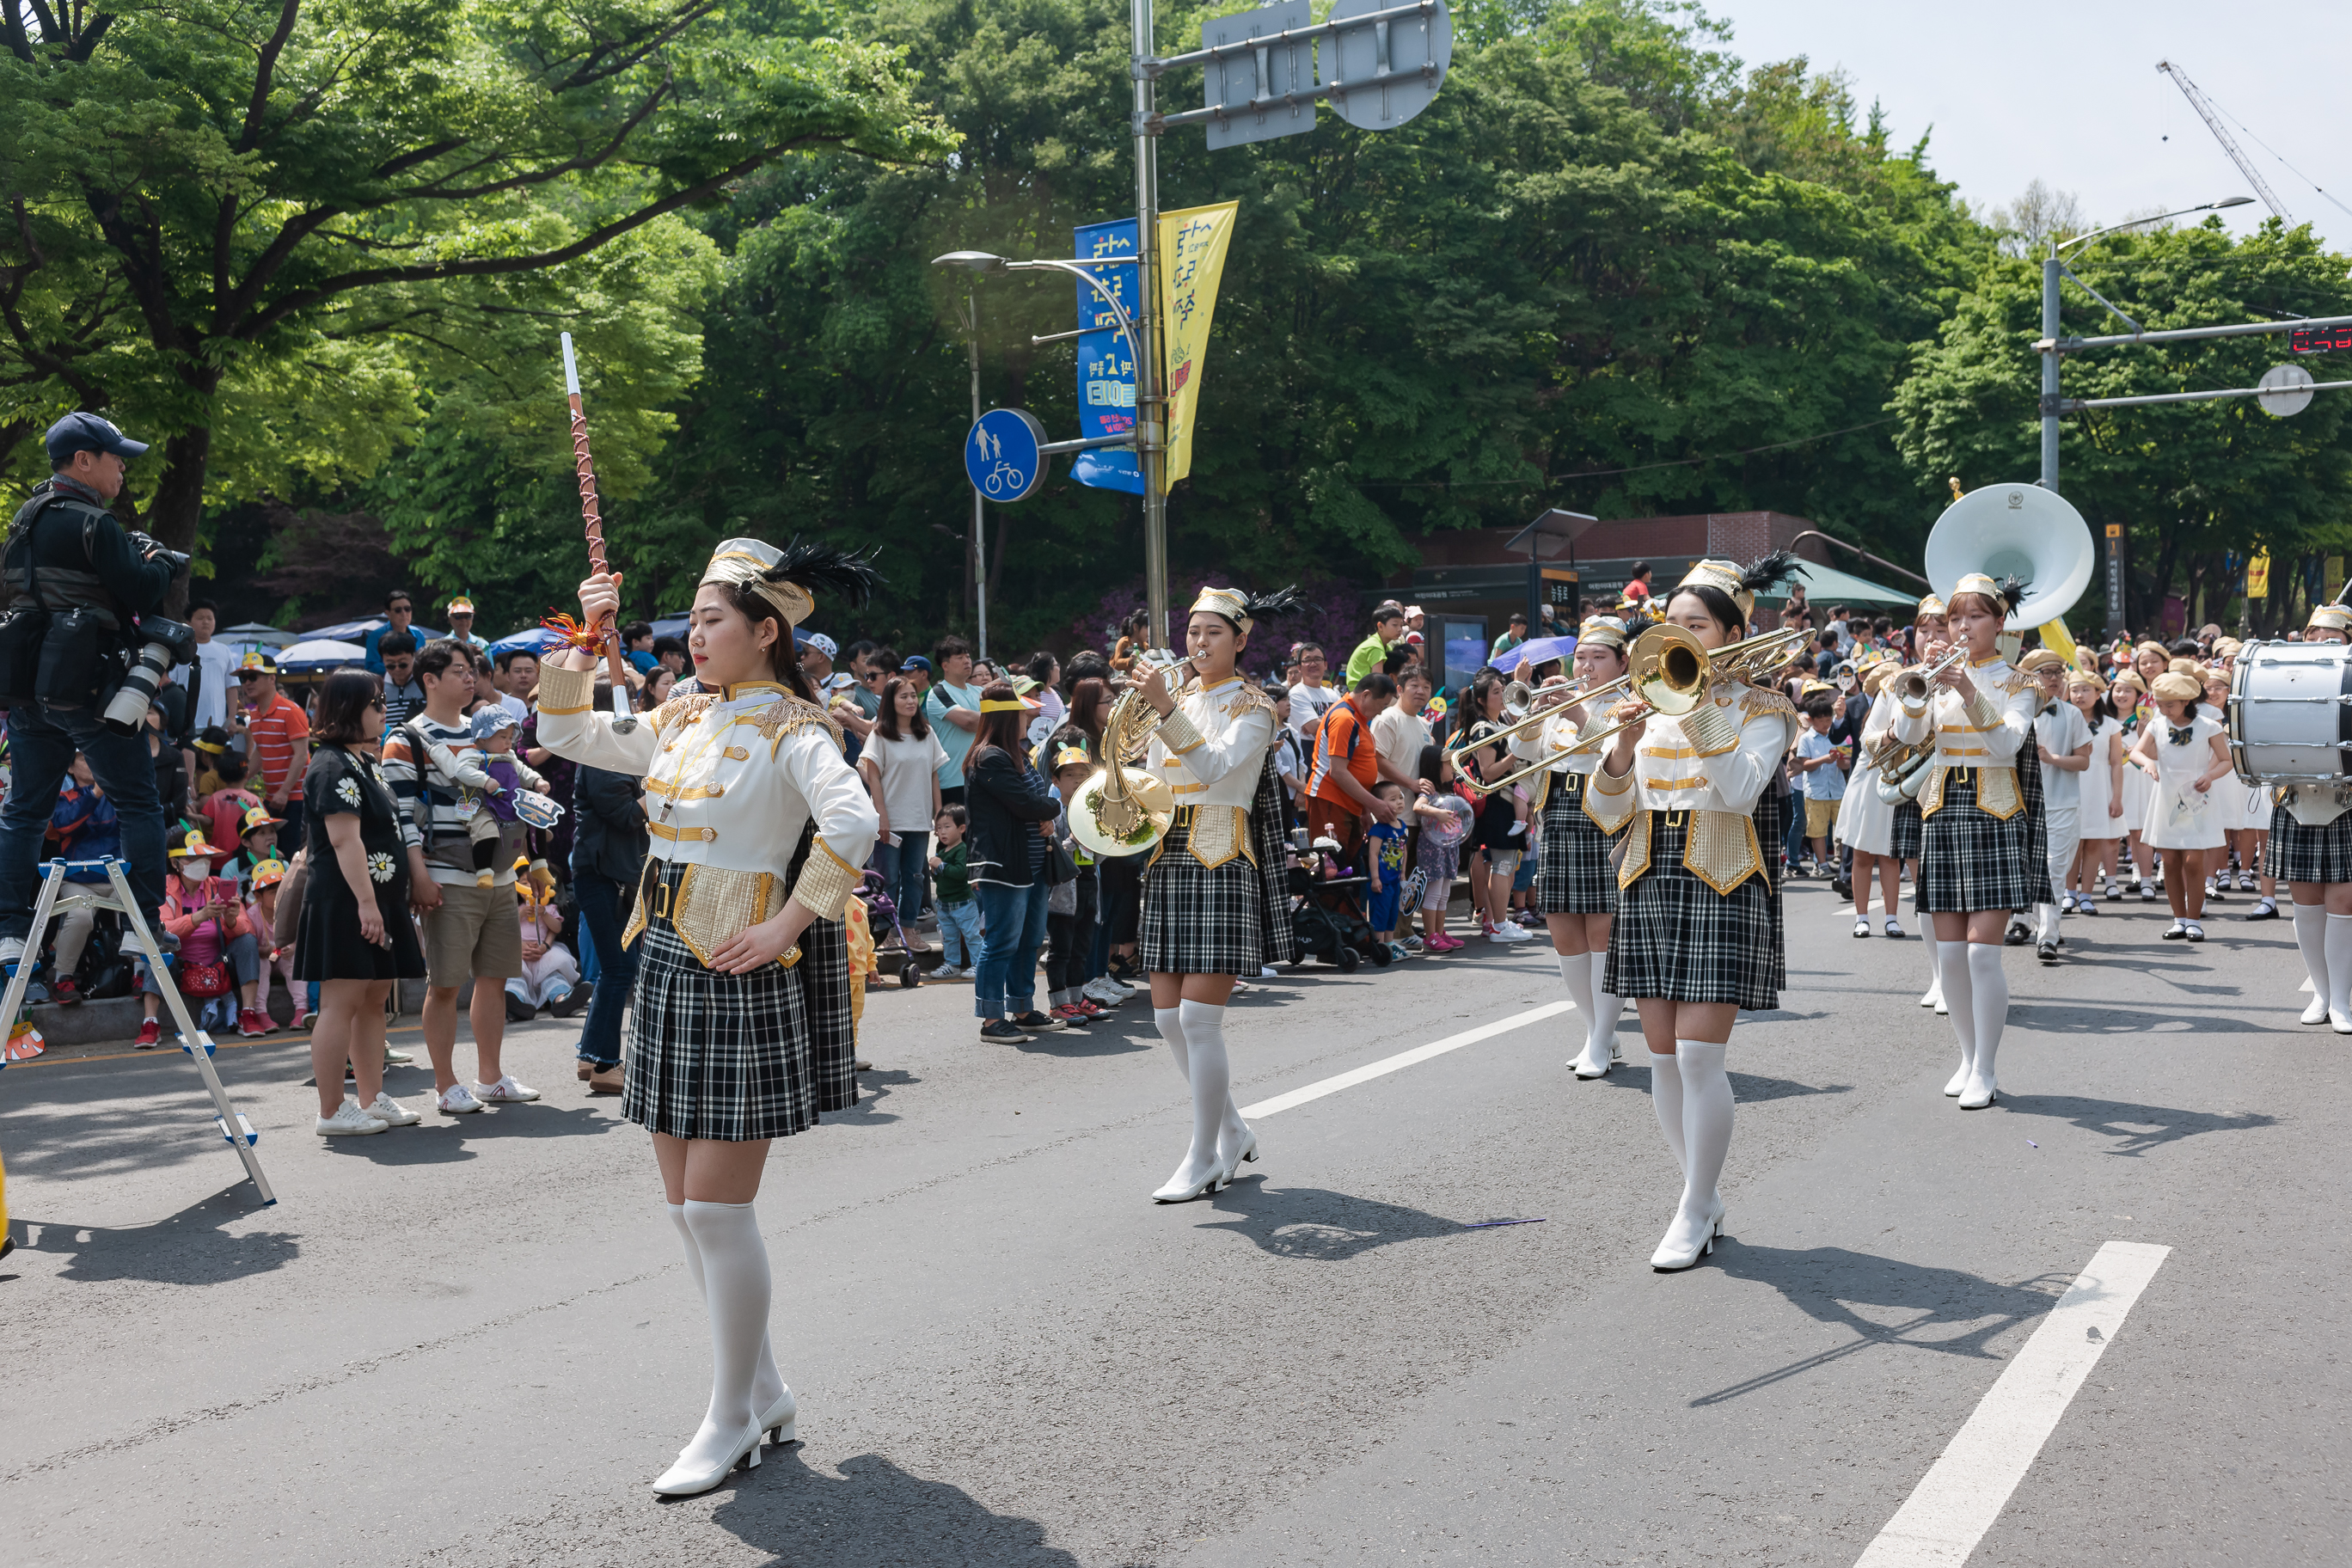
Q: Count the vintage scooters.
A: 0